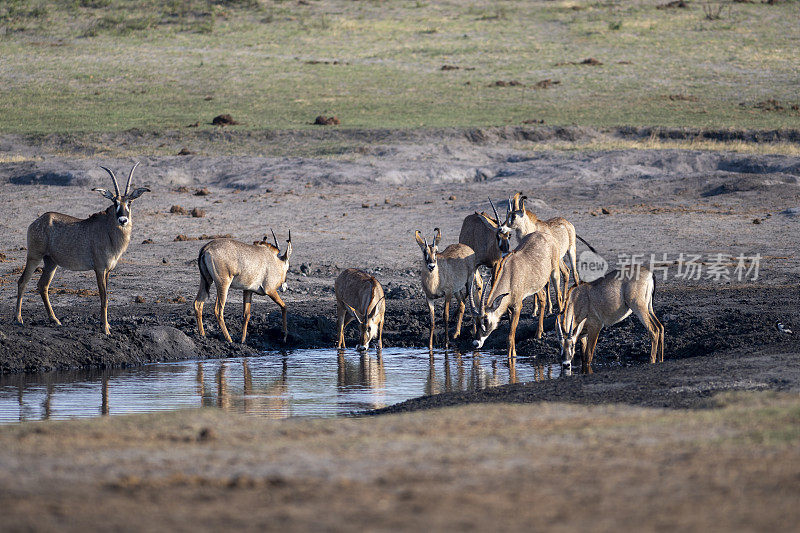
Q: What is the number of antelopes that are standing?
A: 8